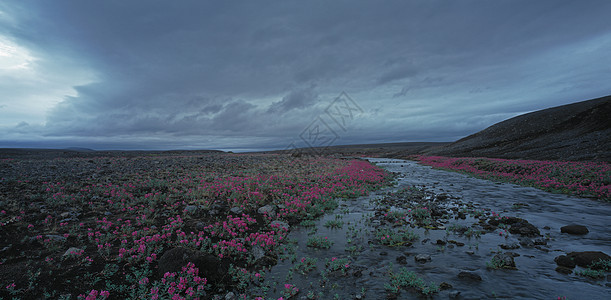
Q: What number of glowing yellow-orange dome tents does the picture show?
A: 0